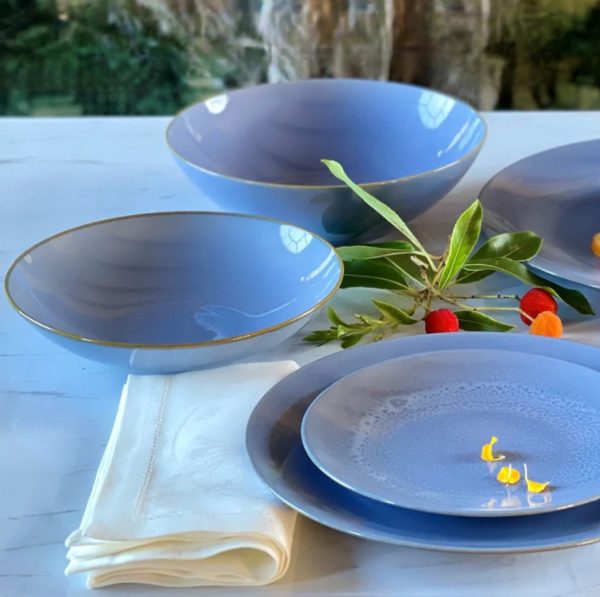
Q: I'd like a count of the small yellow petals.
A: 3